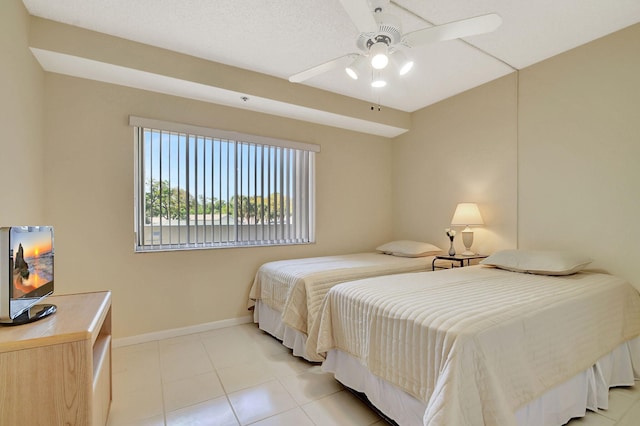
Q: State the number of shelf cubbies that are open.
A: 1